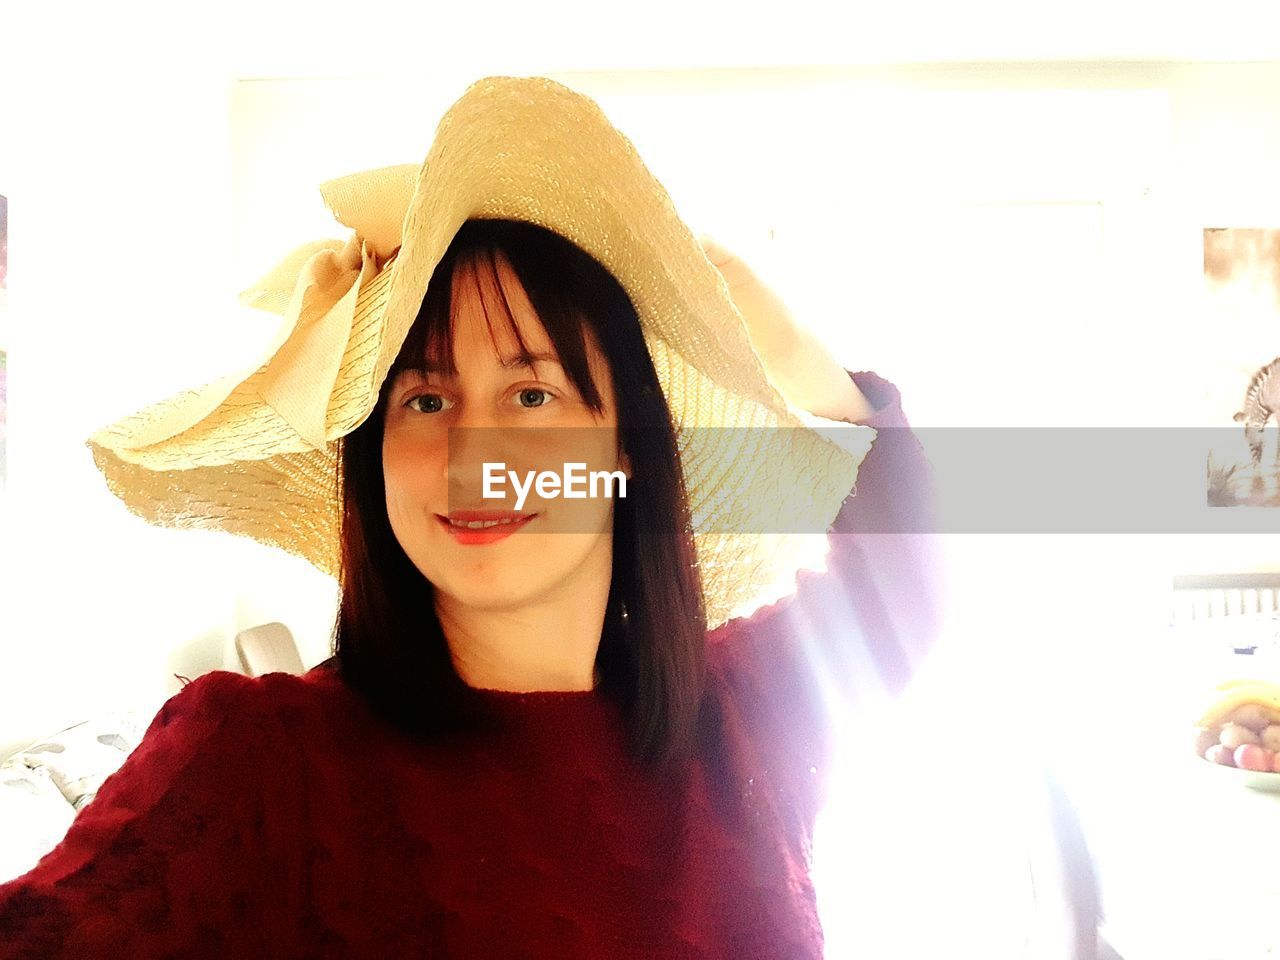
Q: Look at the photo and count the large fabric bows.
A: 1